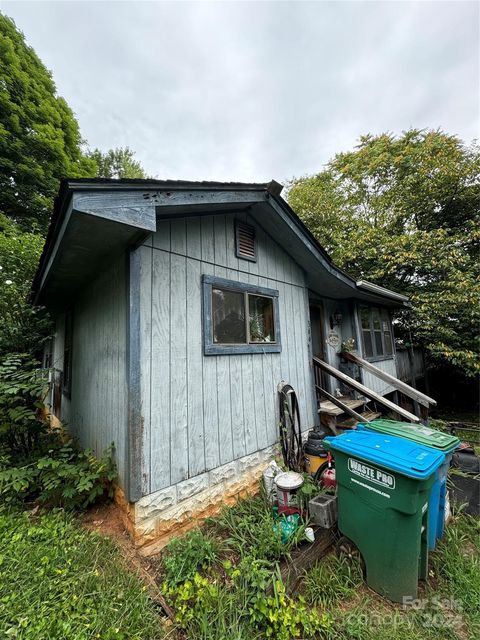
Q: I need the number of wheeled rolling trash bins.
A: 2